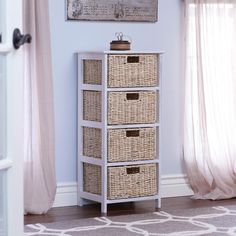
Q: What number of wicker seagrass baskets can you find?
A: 4